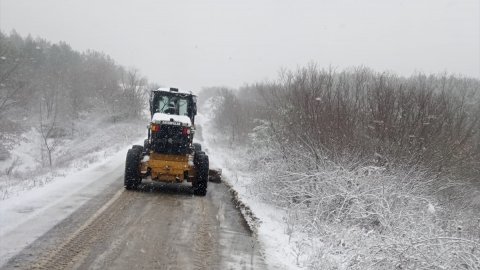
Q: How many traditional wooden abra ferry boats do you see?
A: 0